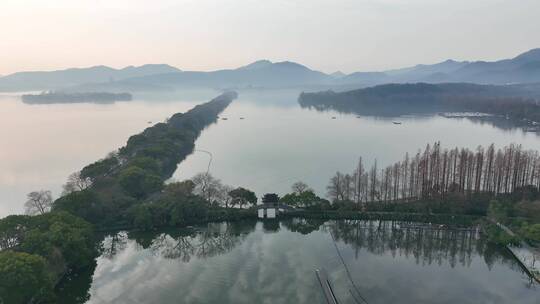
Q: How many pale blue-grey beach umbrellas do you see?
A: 0